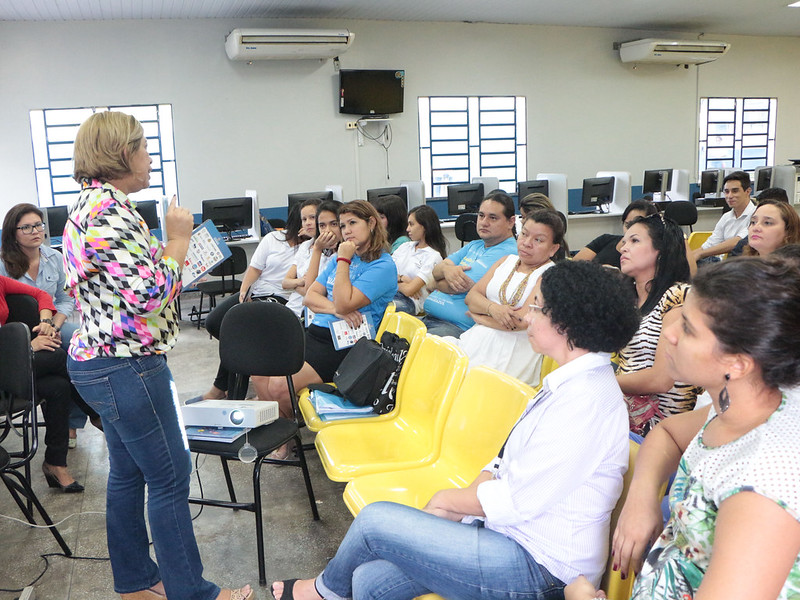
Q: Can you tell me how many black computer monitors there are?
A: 11